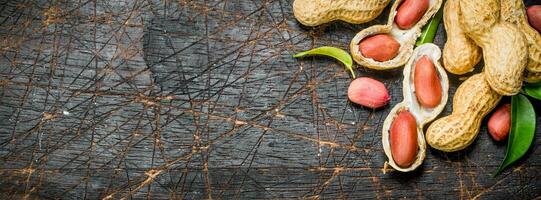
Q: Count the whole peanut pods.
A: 5